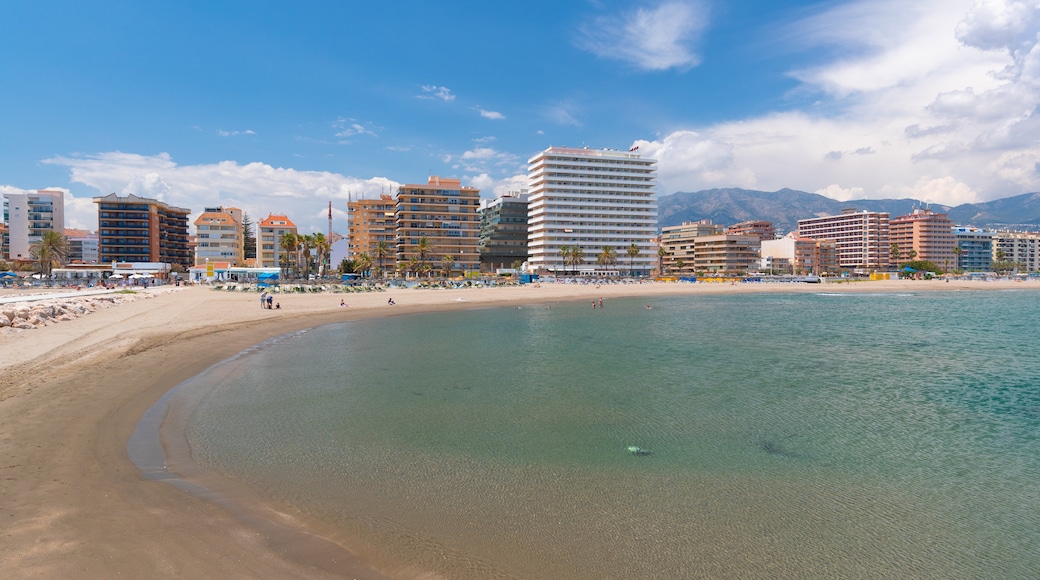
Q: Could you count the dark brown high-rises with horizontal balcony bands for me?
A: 1